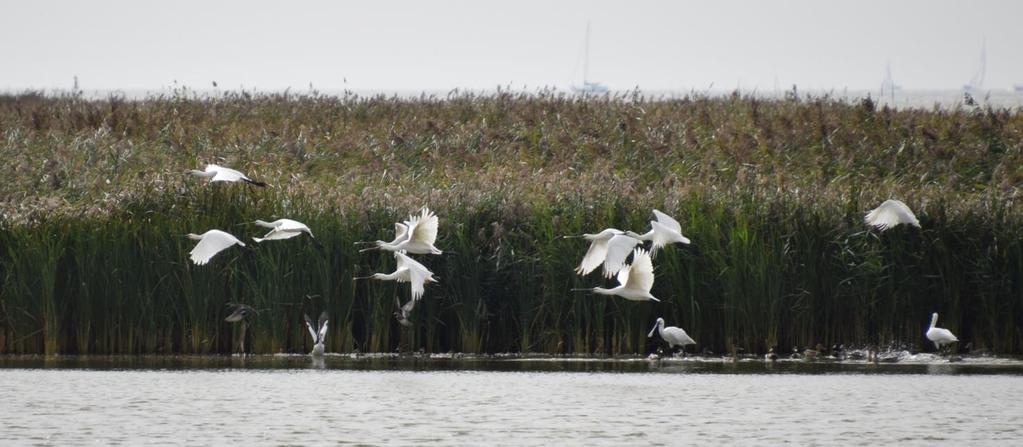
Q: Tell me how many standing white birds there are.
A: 2